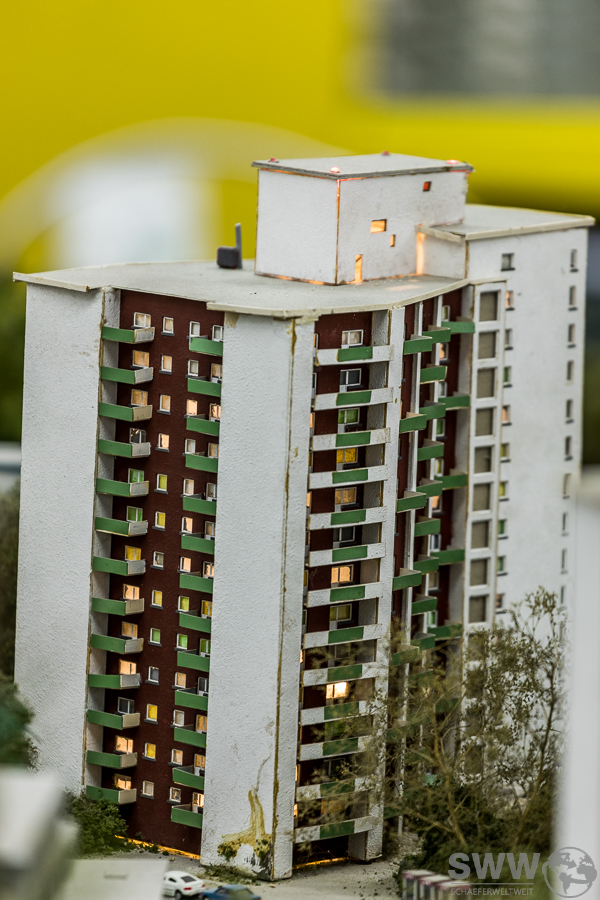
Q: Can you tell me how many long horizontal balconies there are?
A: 13